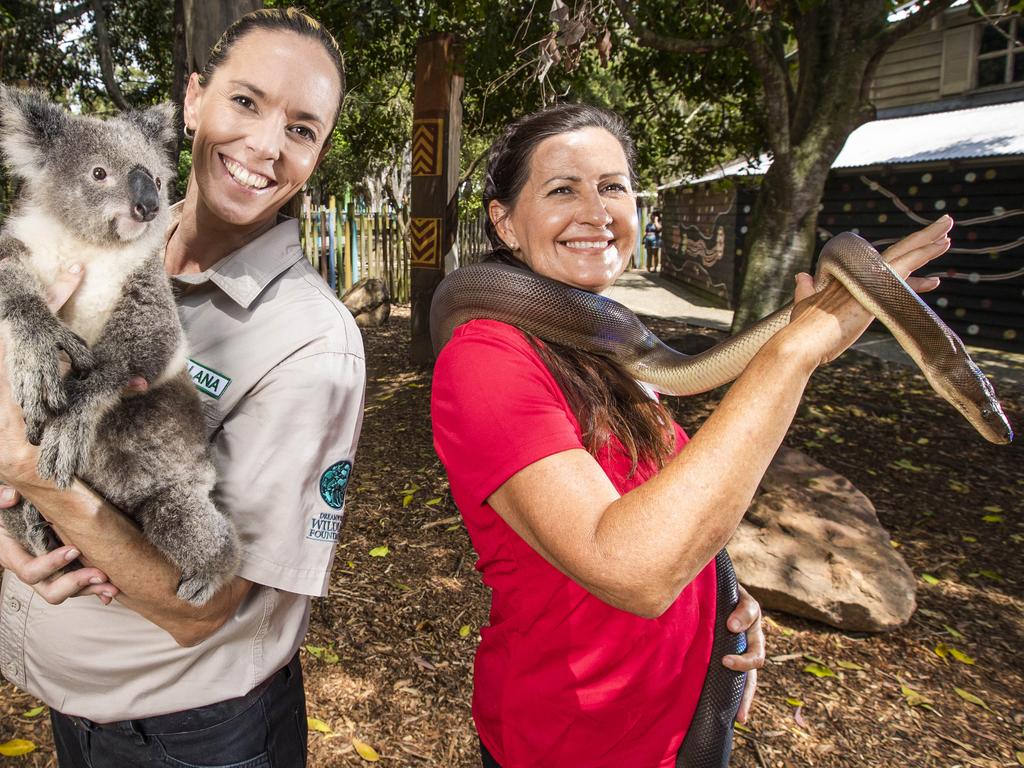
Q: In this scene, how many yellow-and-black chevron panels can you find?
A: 2